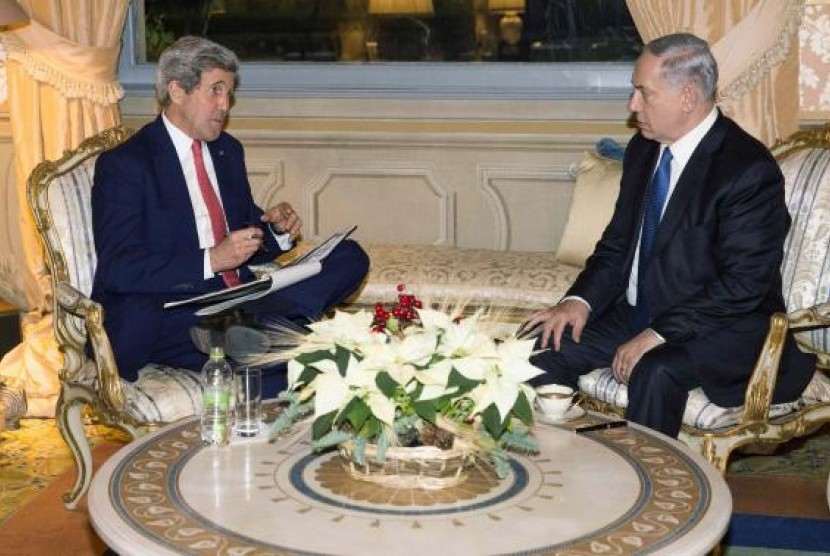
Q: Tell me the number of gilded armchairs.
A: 2